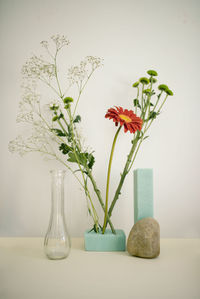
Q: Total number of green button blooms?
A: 11